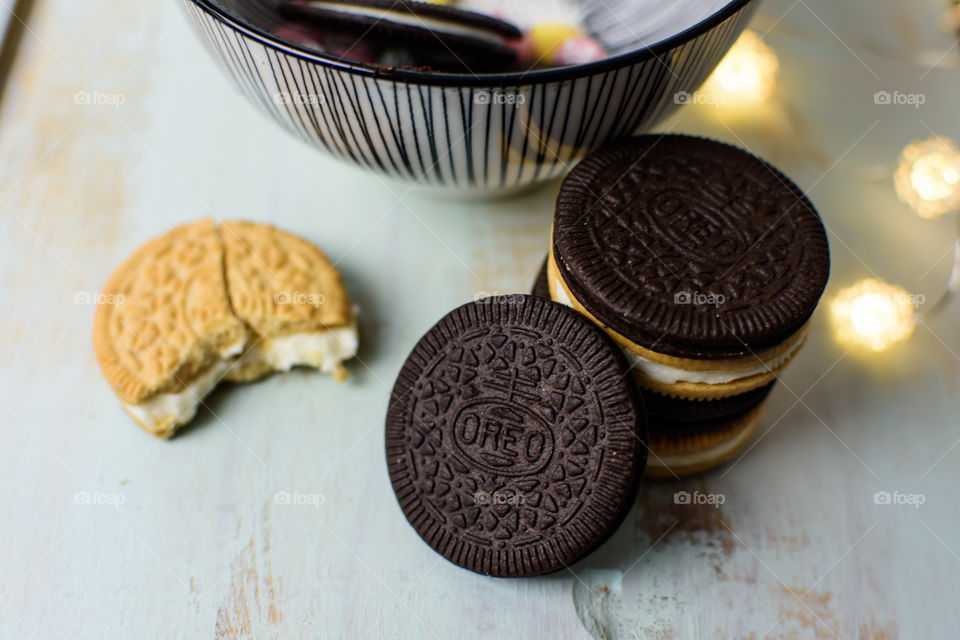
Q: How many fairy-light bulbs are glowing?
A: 3